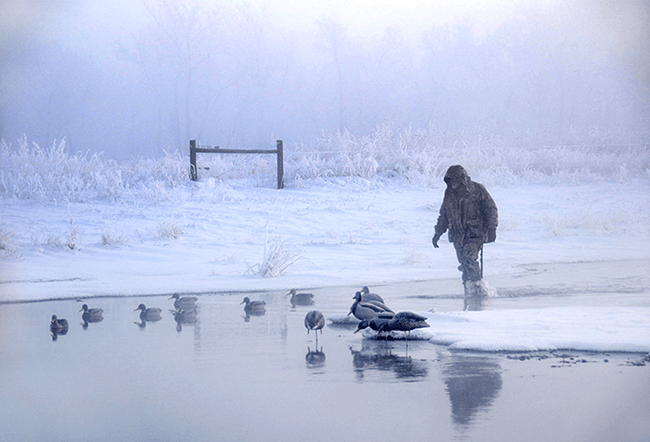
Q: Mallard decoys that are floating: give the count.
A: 7